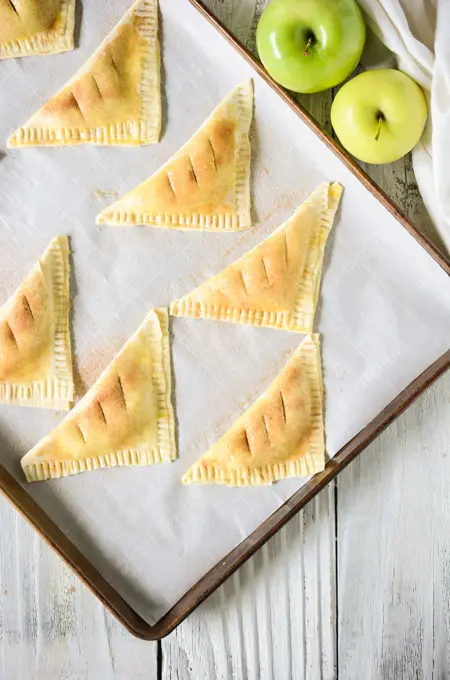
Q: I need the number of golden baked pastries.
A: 7